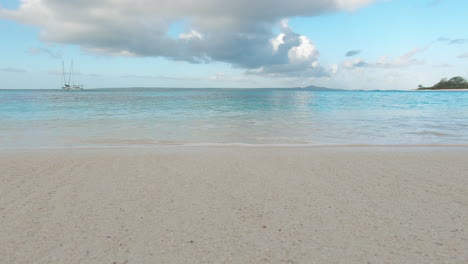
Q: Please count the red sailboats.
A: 0